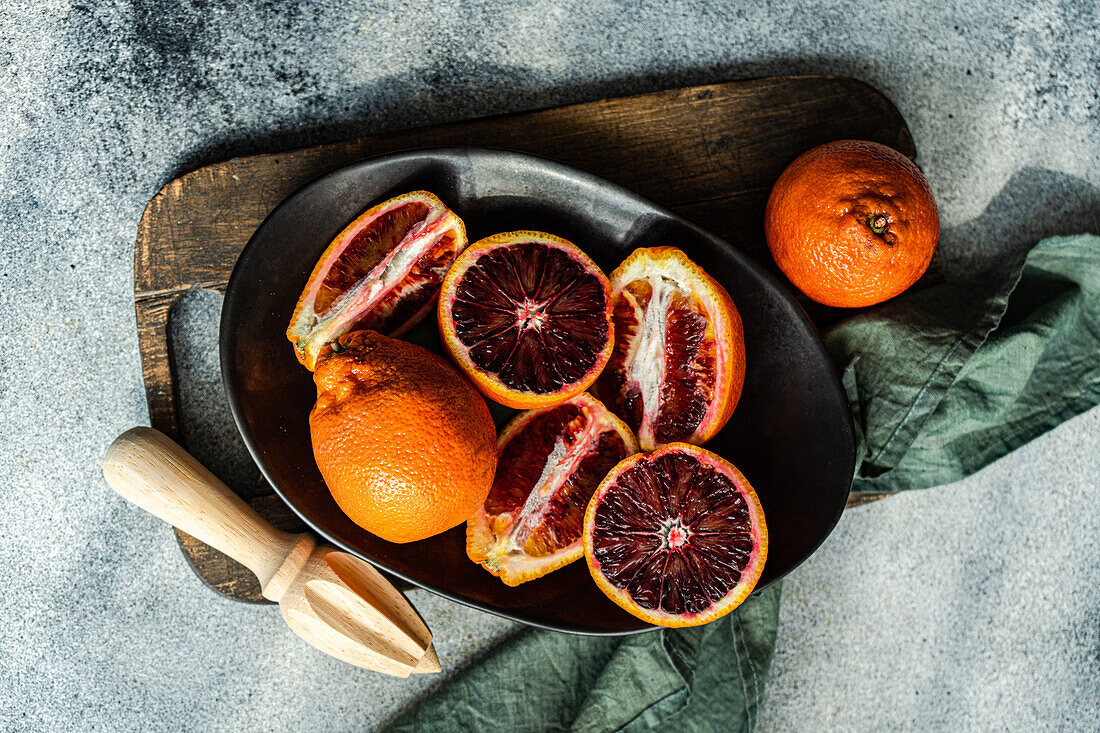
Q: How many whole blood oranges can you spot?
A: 2